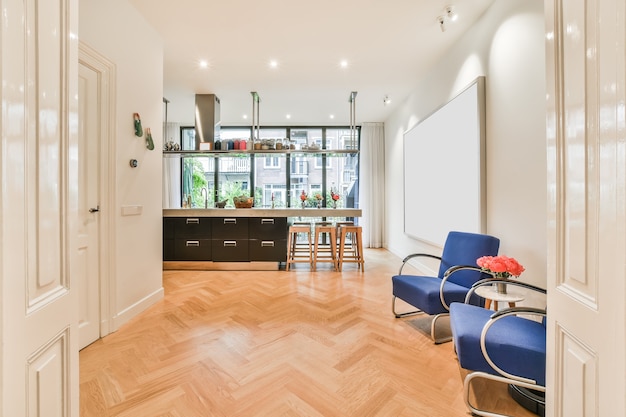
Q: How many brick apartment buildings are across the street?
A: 1